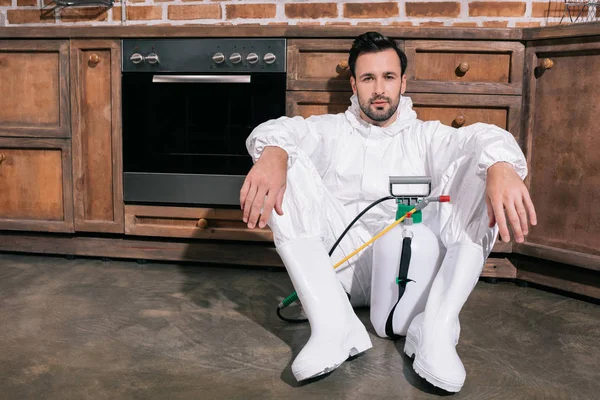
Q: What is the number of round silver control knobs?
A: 6